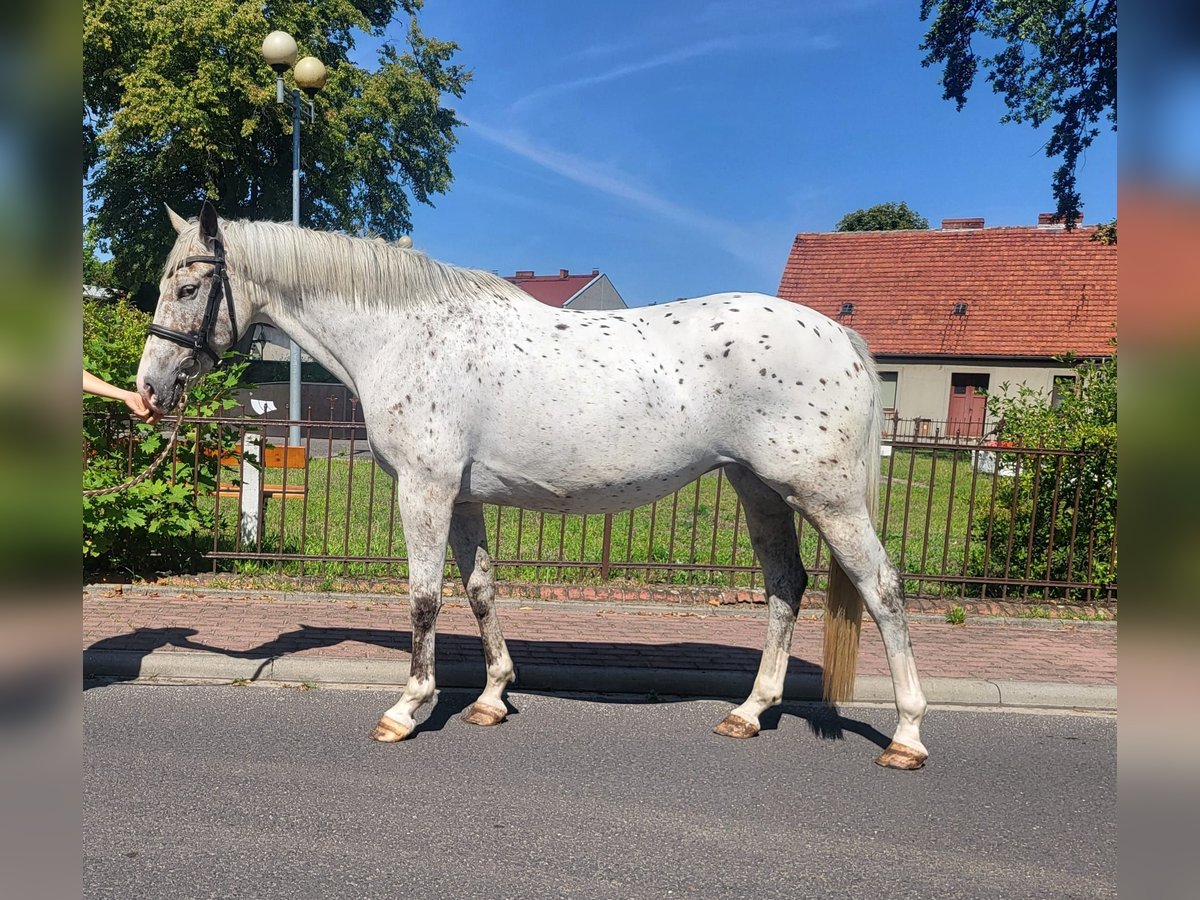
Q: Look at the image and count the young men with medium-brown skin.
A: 0